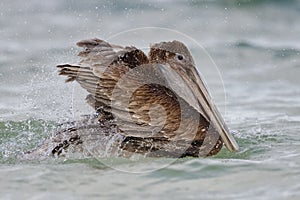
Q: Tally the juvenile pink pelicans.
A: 0